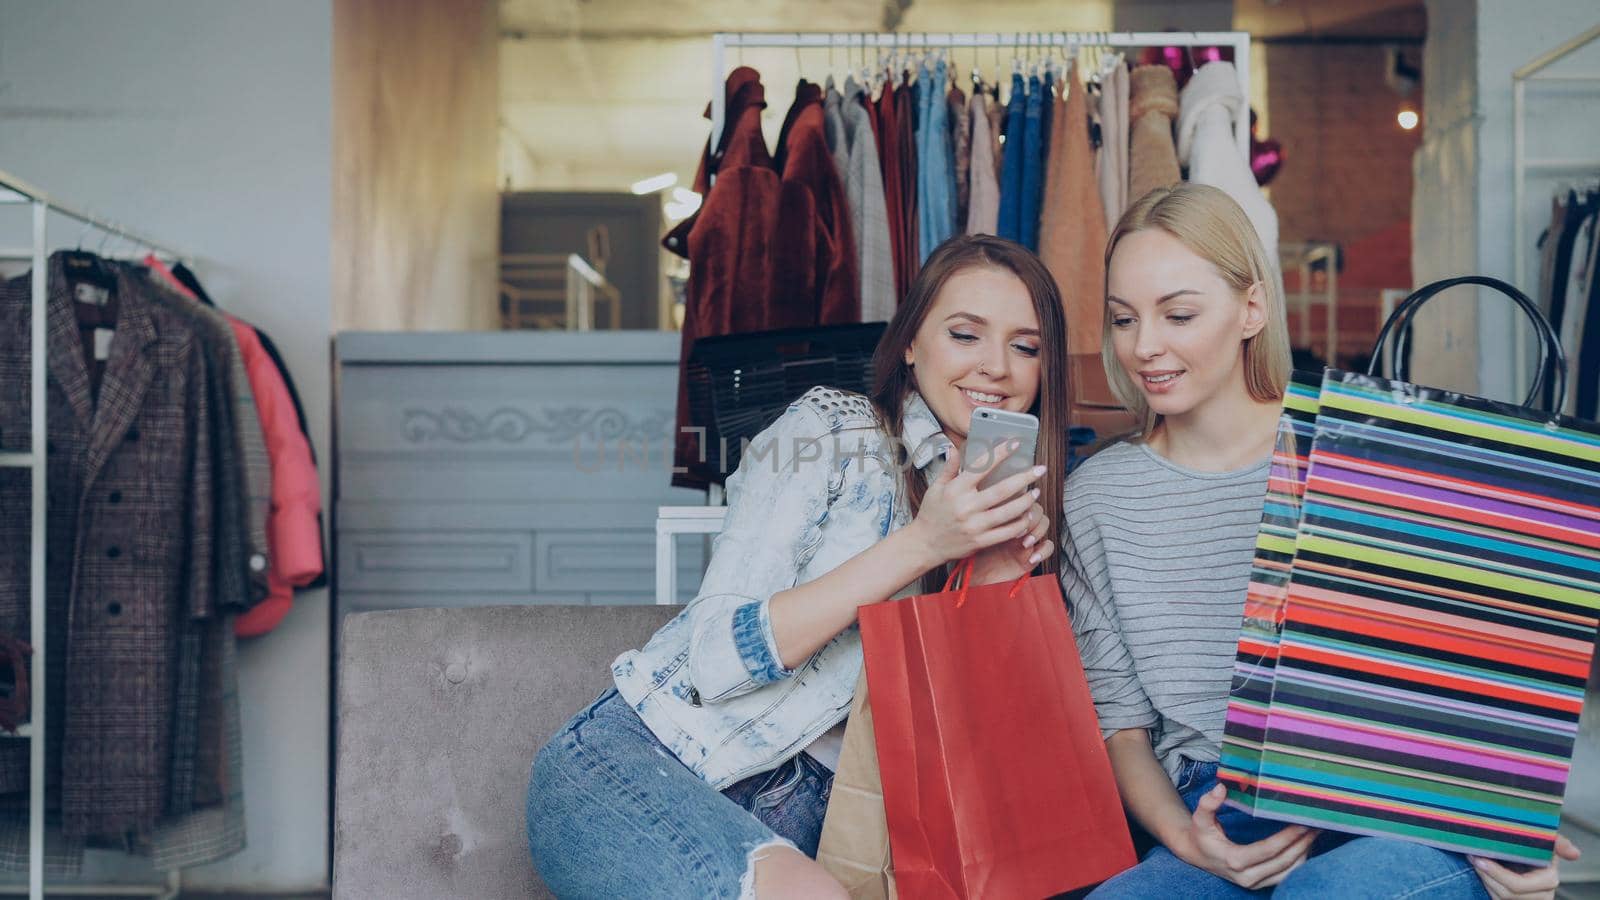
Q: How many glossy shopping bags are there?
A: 1